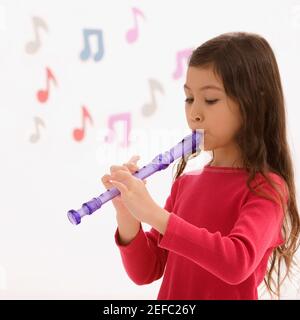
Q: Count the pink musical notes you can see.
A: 3